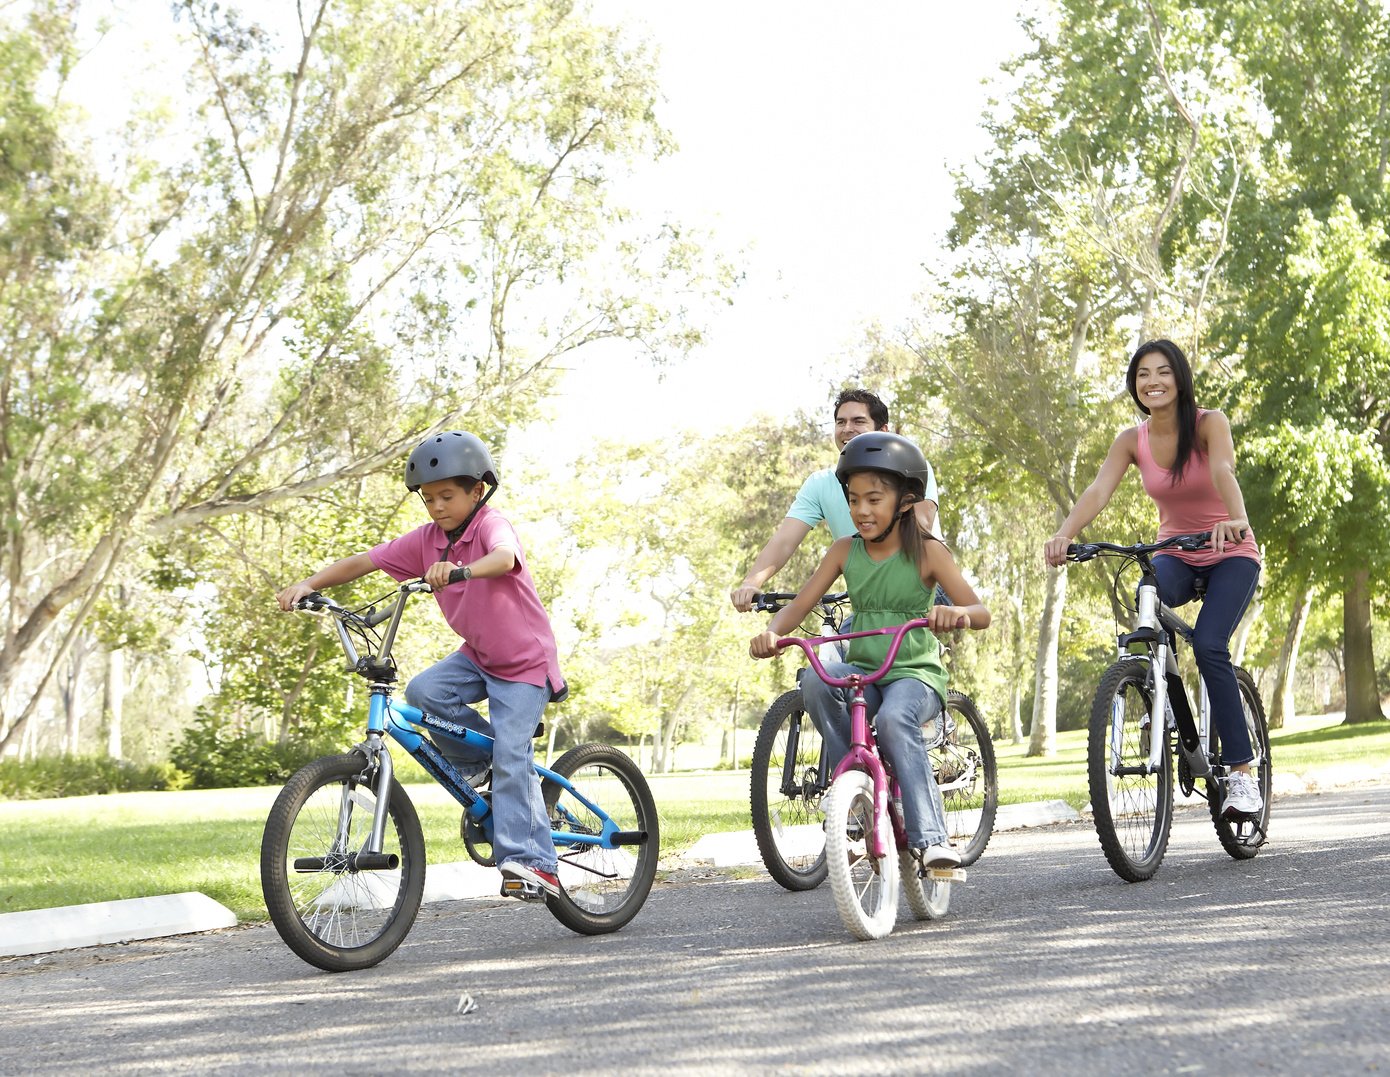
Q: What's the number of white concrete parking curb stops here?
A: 5